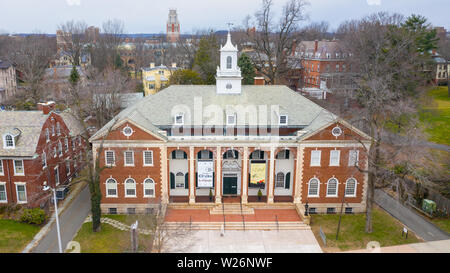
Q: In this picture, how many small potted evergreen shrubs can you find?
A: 2